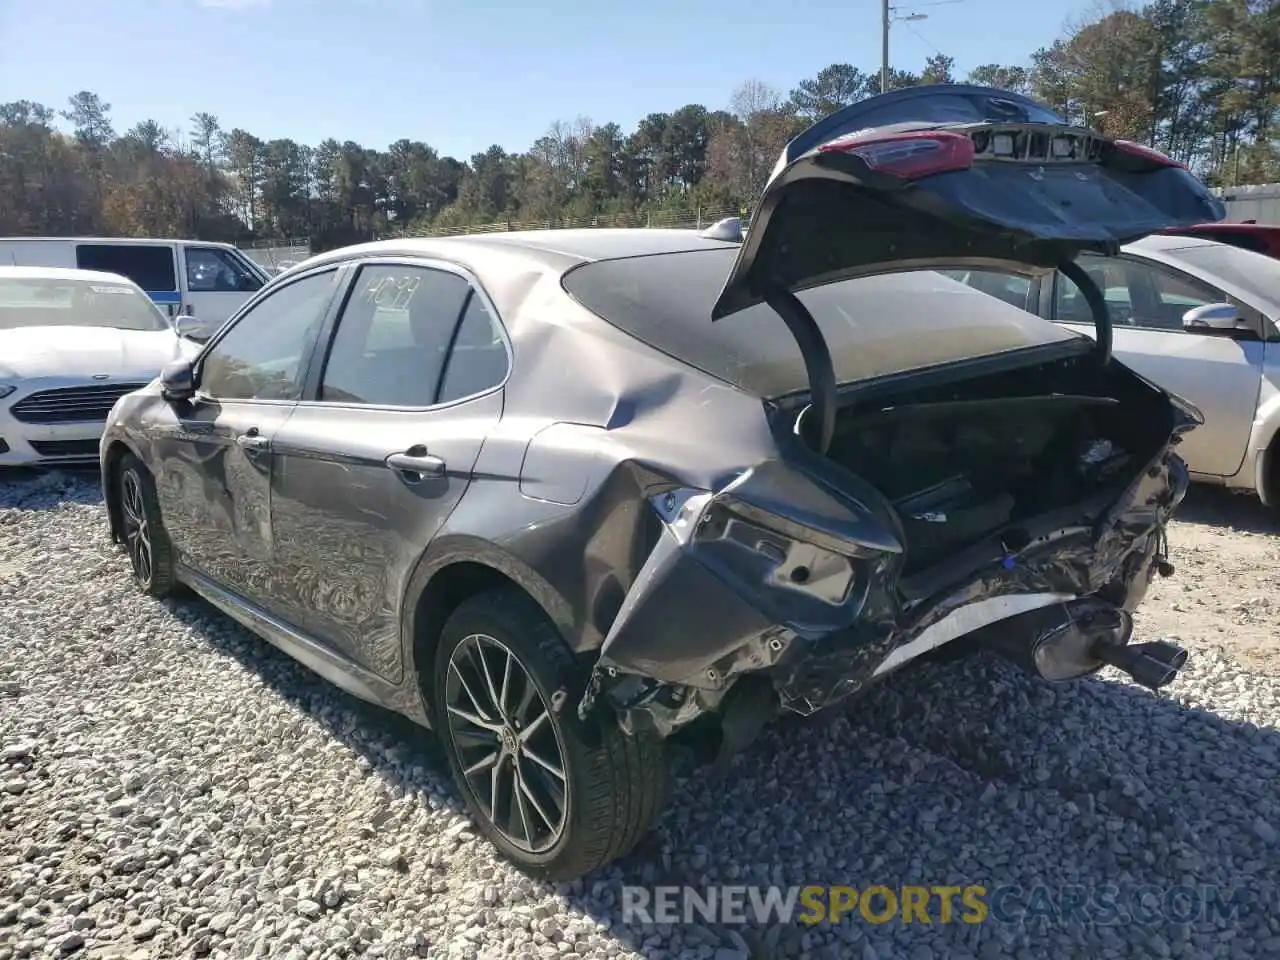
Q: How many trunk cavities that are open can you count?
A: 1